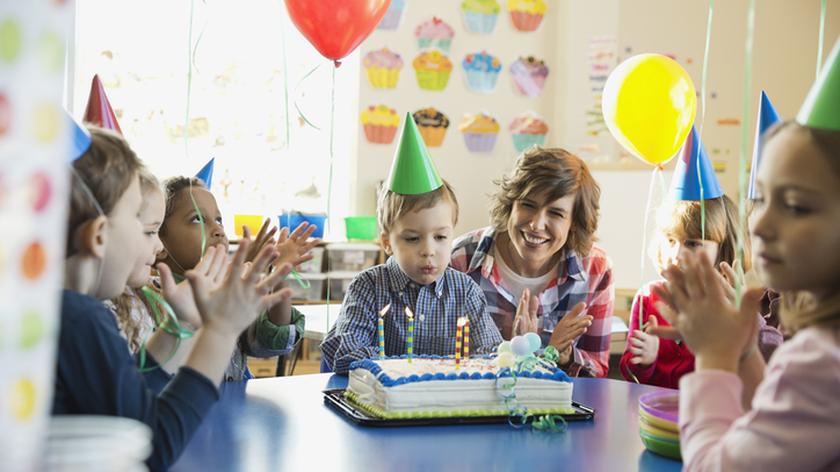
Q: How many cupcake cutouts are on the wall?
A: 12